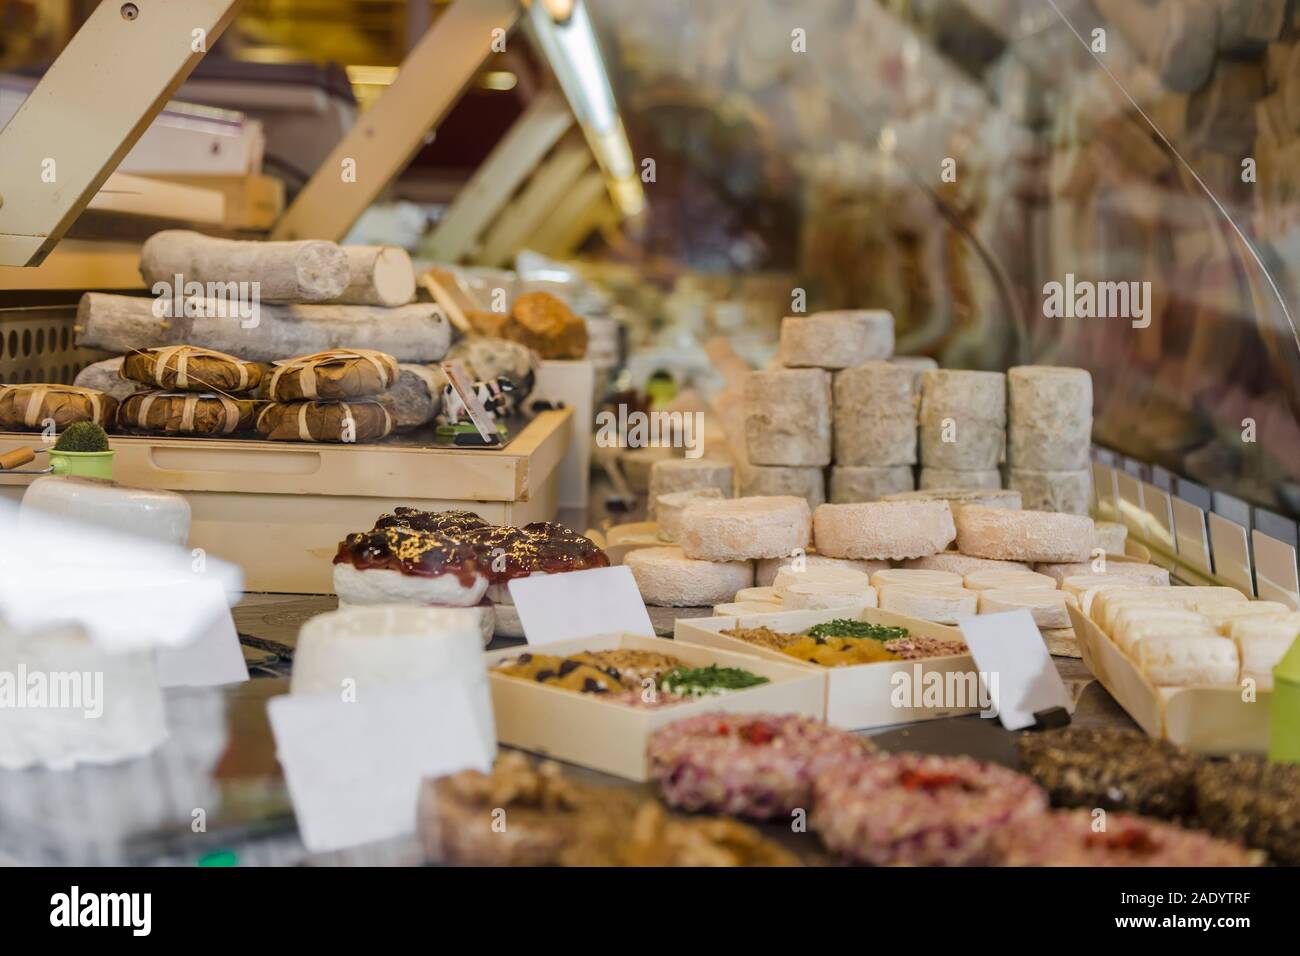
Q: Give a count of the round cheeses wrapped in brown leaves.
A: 5